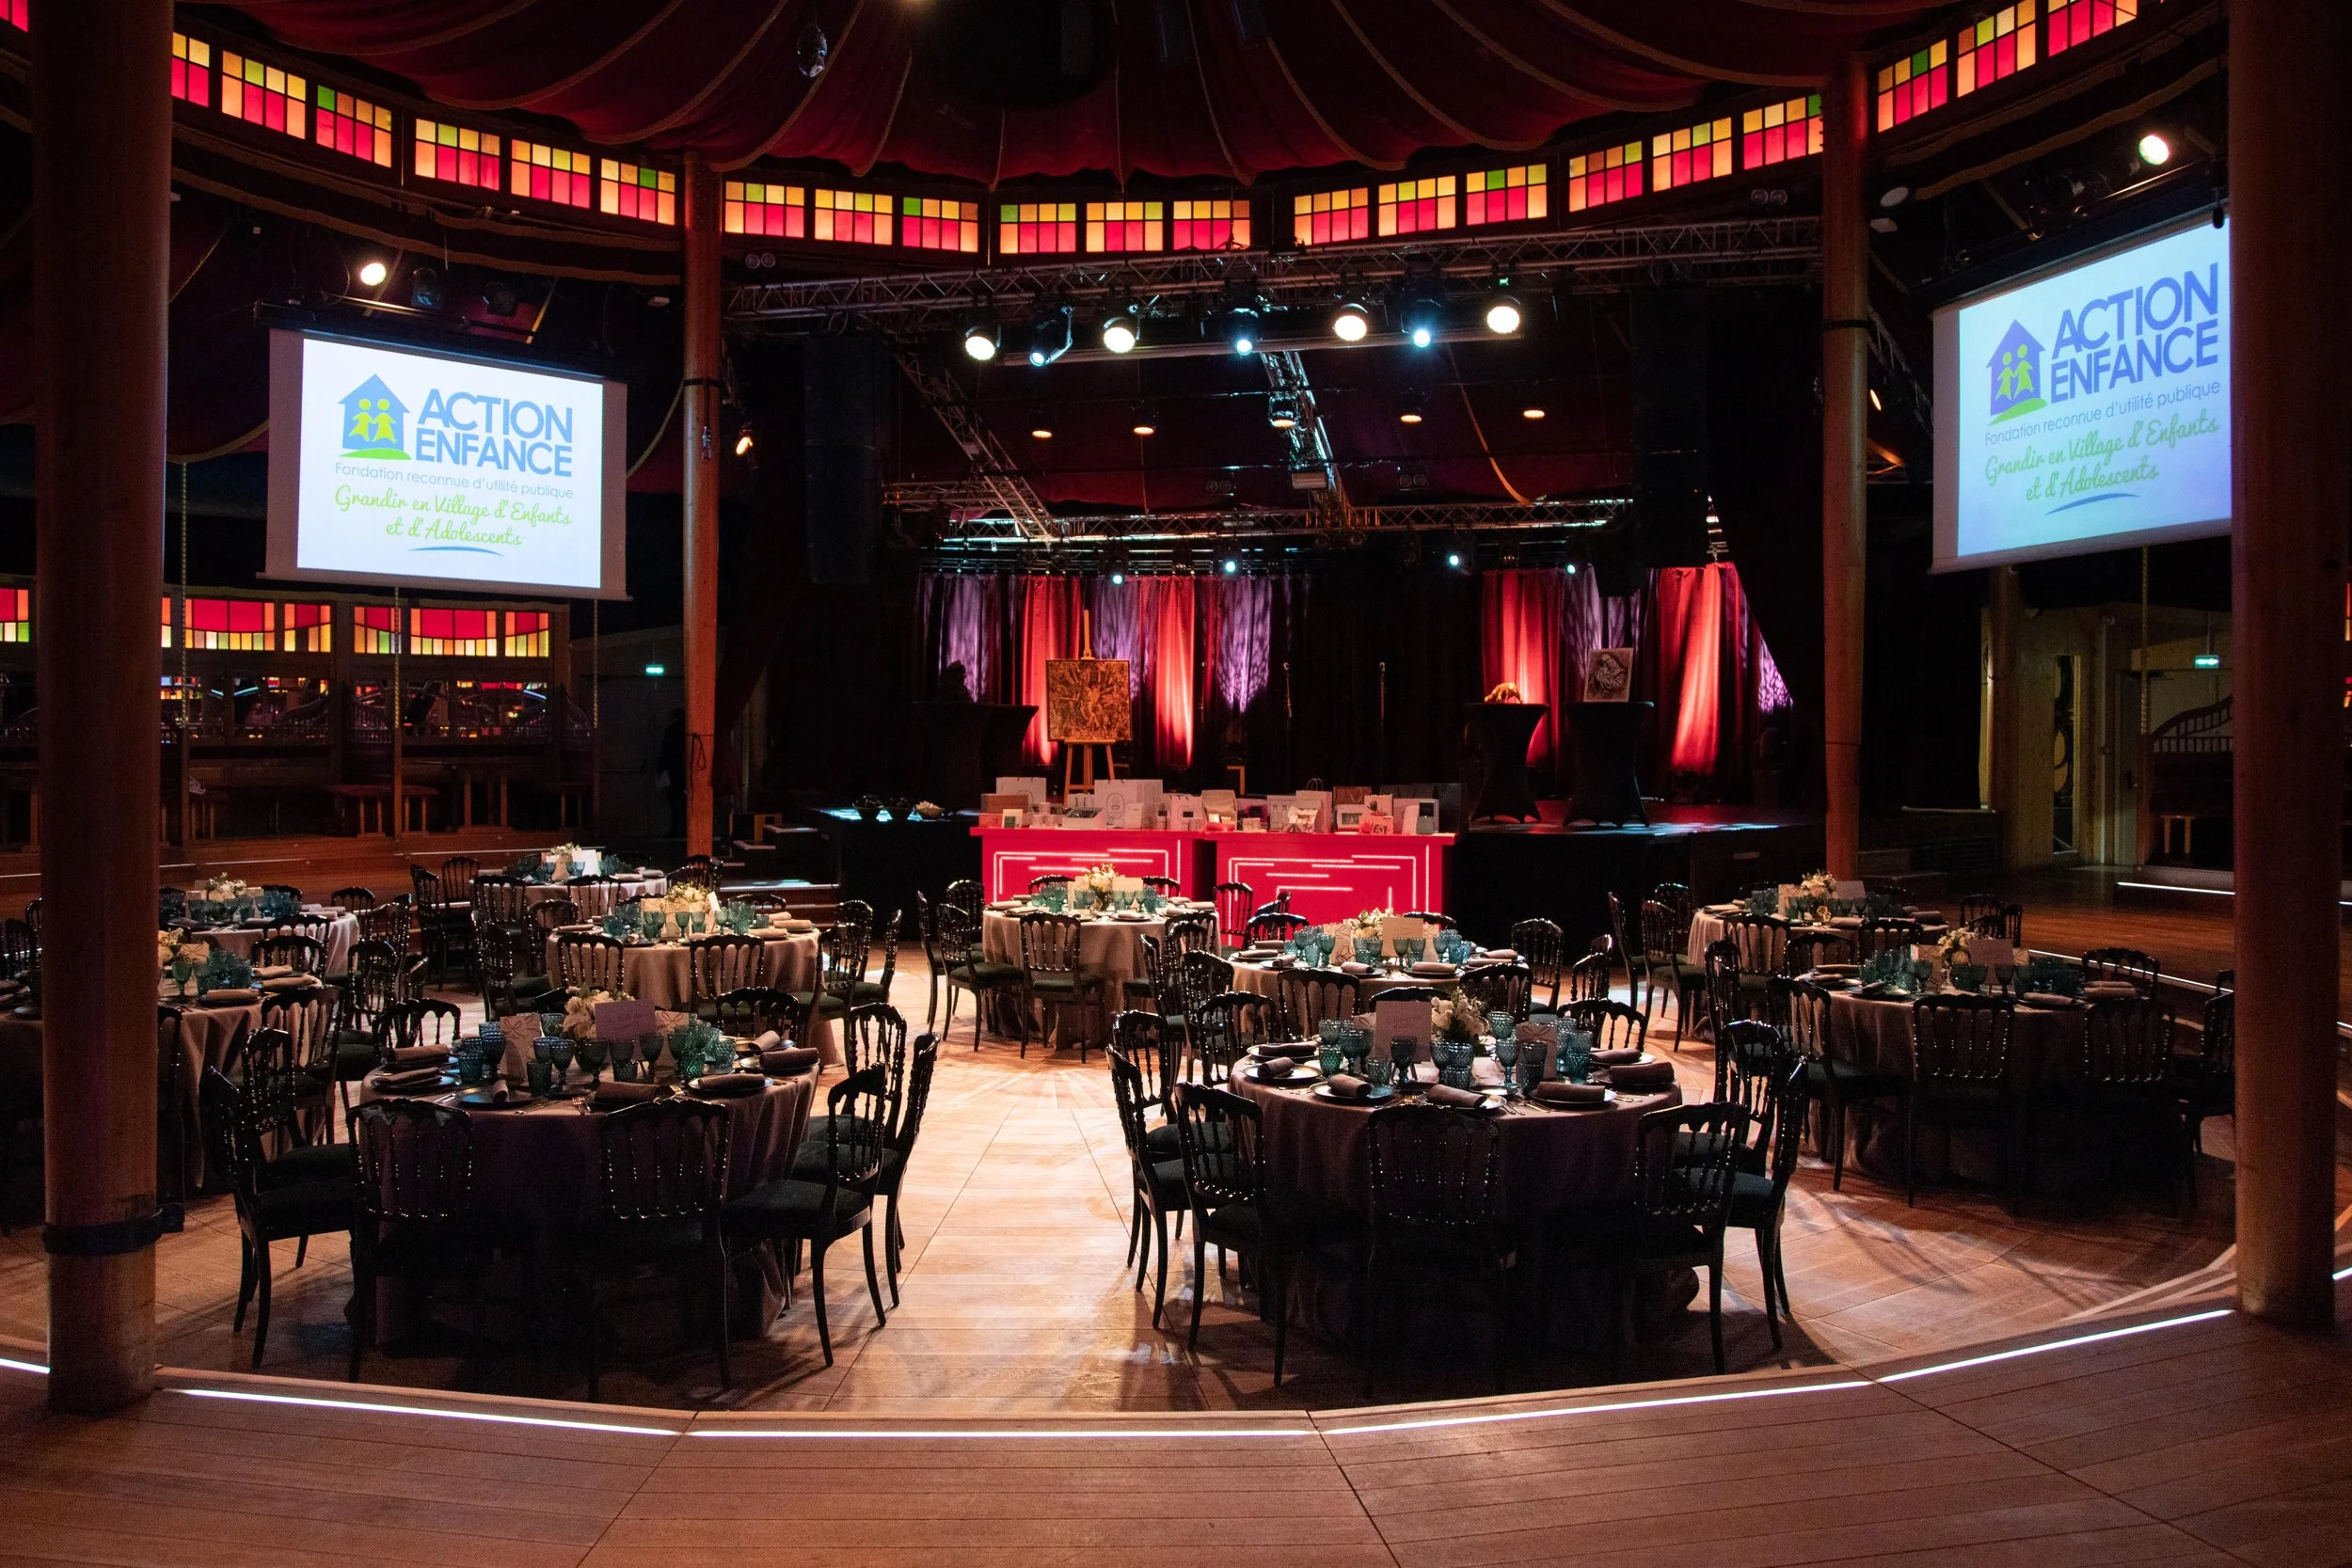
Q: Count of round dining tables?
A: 10